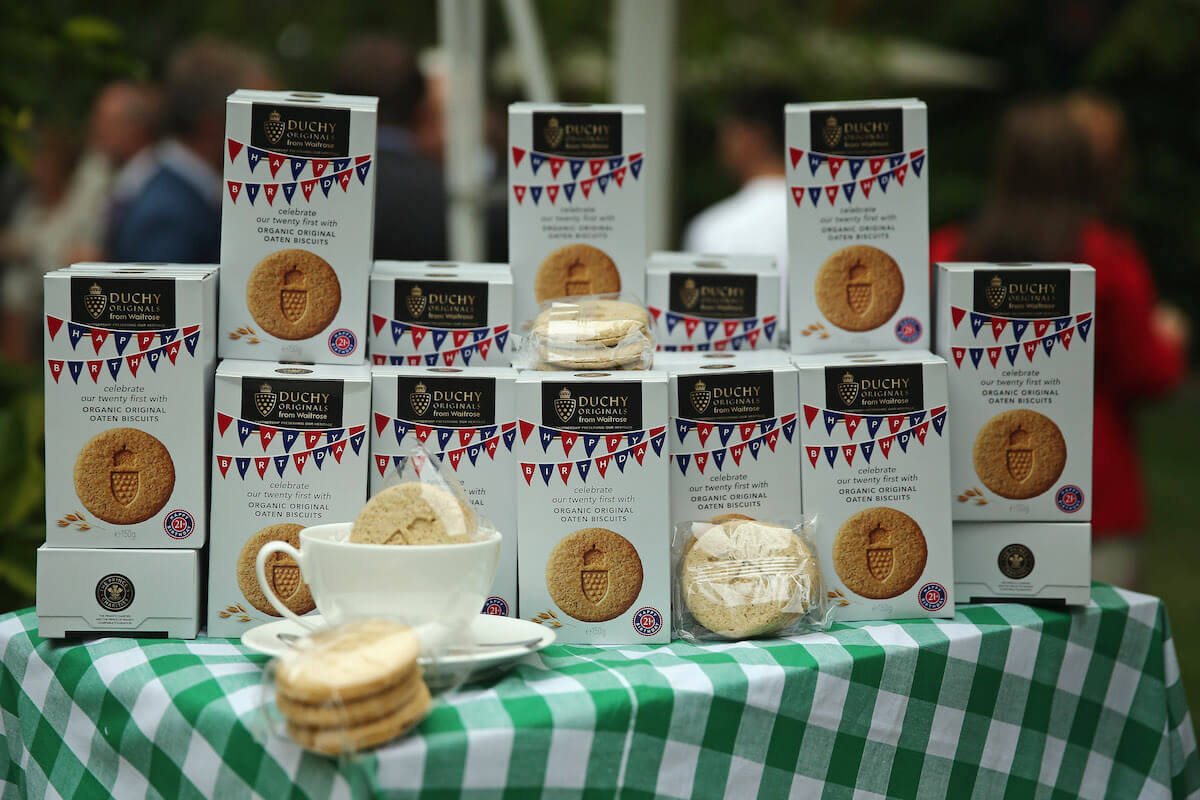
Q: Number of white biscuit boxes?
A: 14